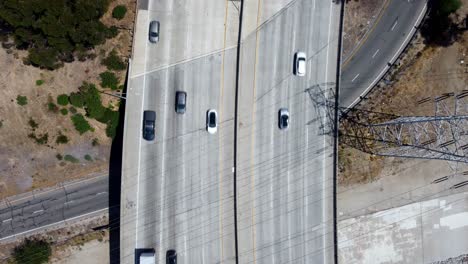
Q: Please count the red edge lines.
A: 0